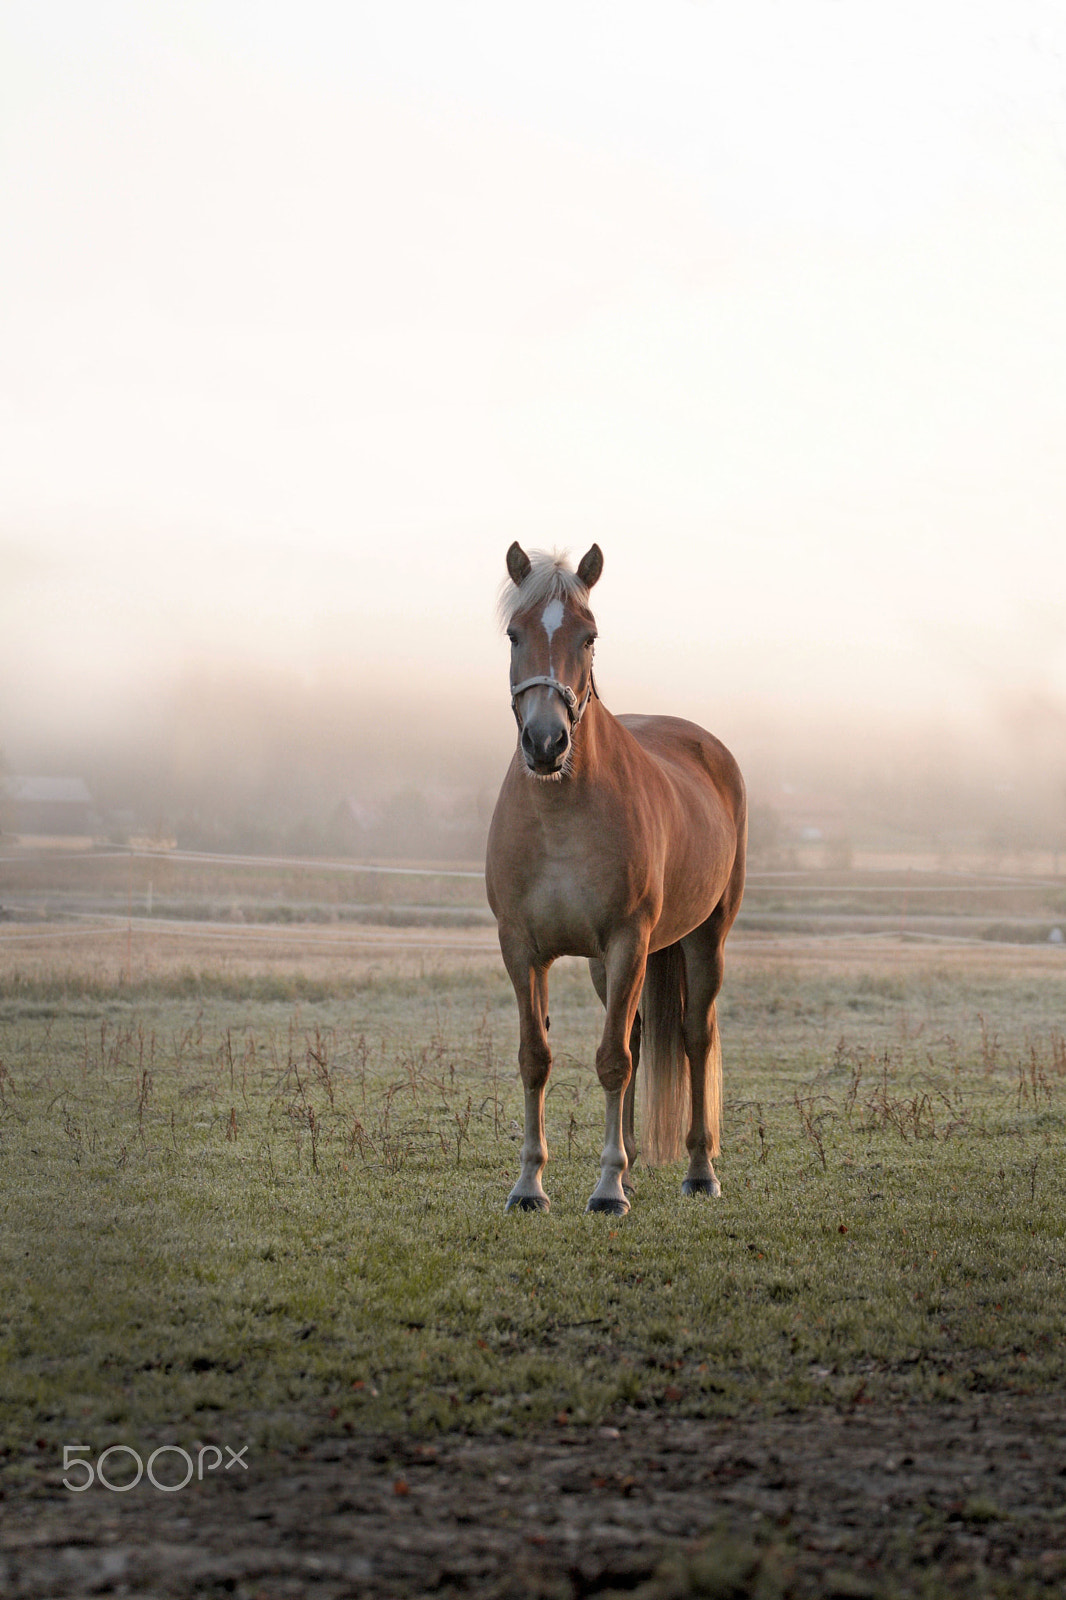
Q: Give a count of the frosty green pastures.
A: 1